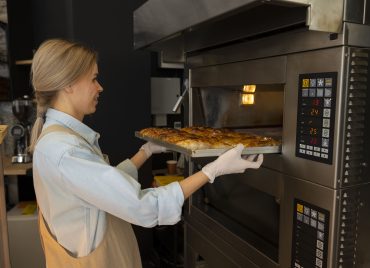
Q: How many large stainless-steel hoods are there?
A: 1